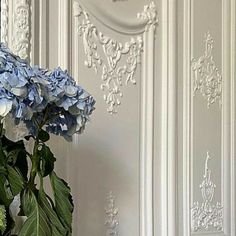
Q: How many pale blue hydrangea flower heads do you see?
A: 2